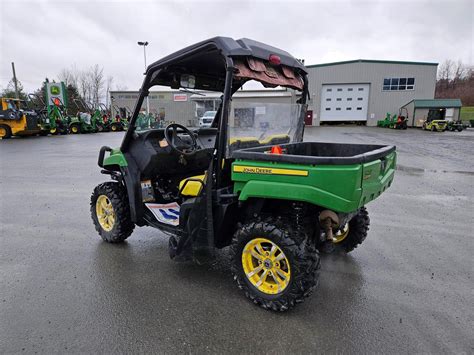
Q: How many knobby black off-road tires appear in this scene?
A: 3